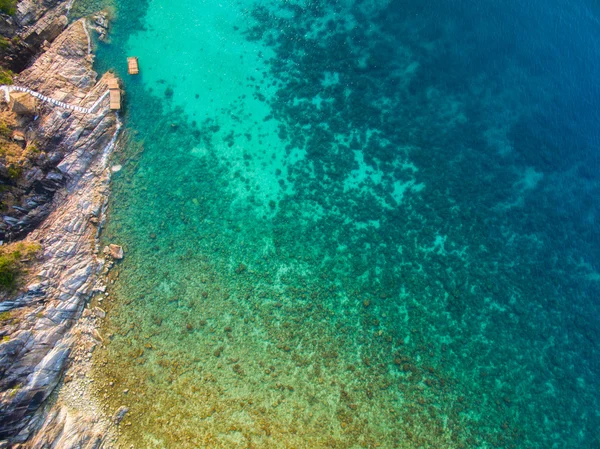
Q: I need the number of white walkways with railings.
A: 1